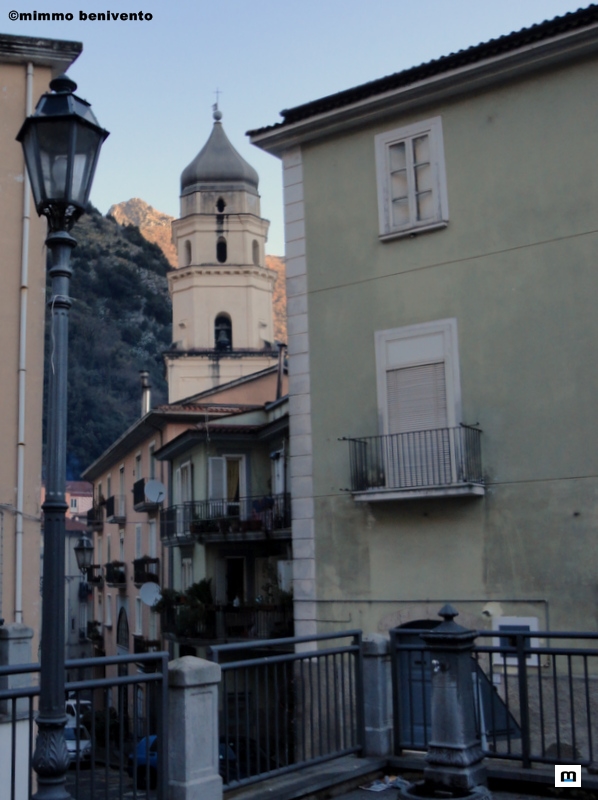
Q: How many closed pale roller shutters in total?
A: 1